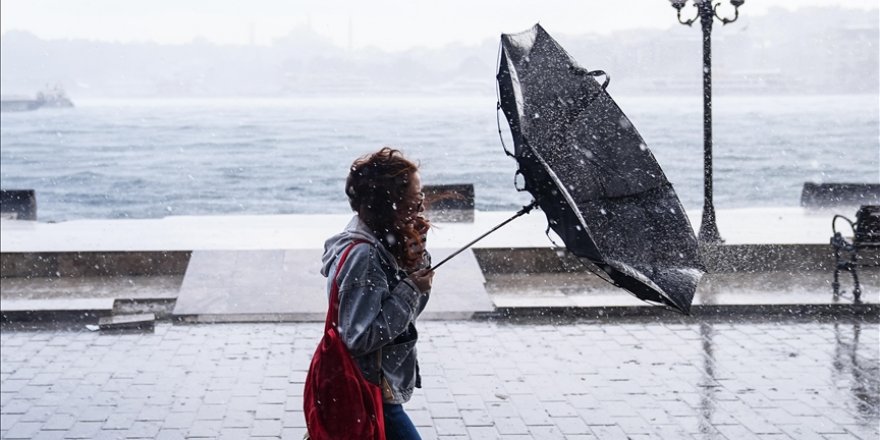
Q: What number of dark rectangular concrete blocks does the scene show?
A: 3